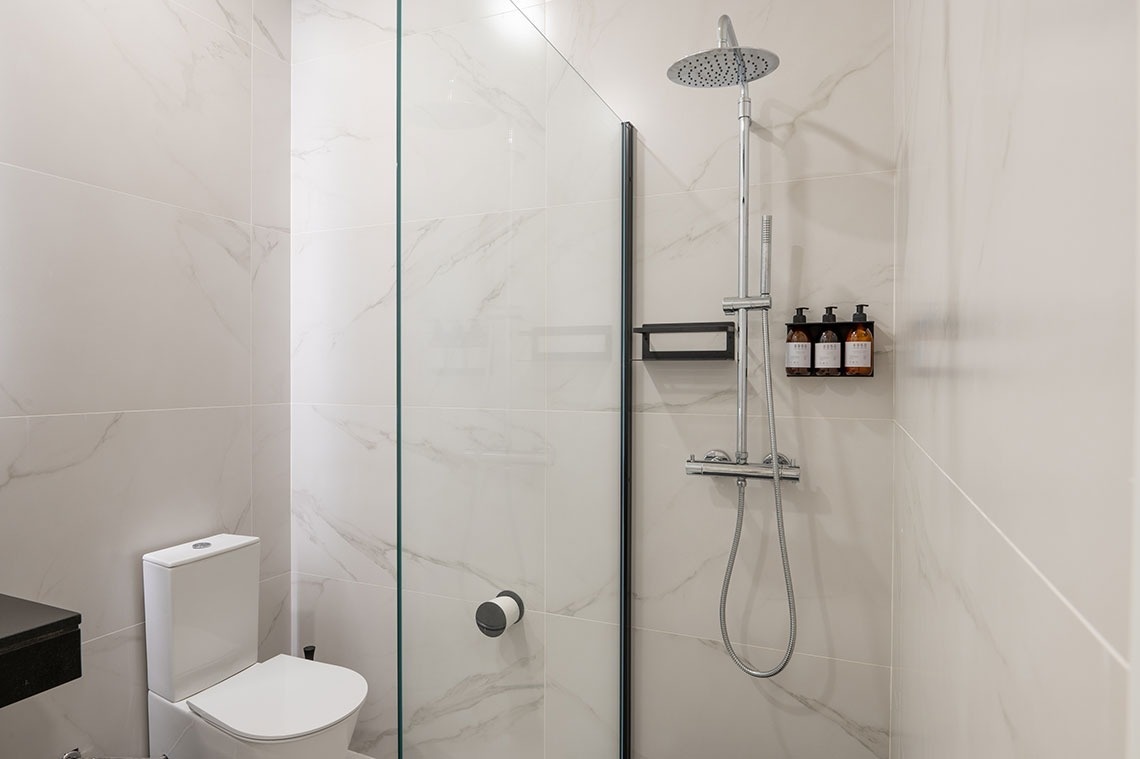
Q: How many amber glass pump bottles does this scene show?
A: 3